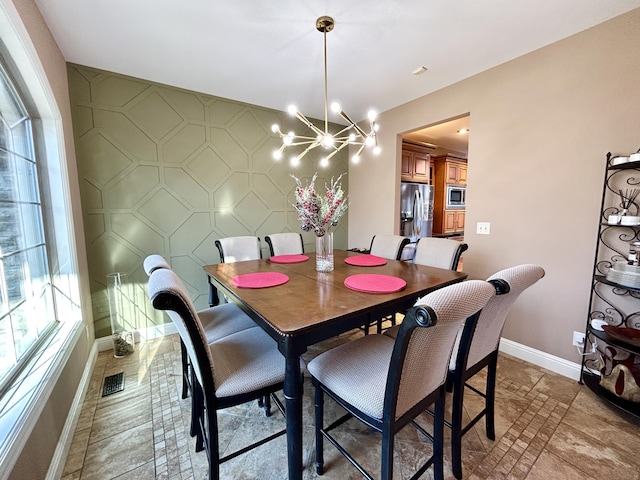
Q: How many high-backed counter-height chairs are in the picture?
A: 8